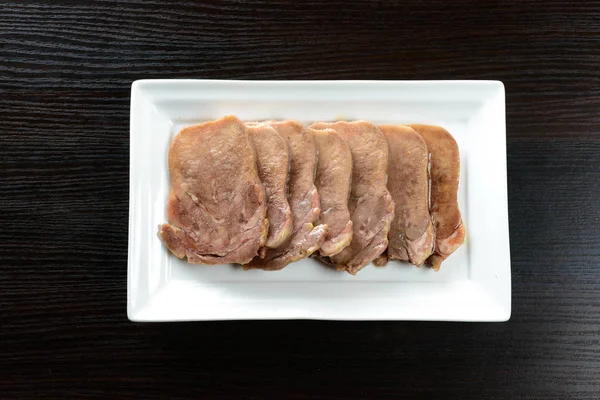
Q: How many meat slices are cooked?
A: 7